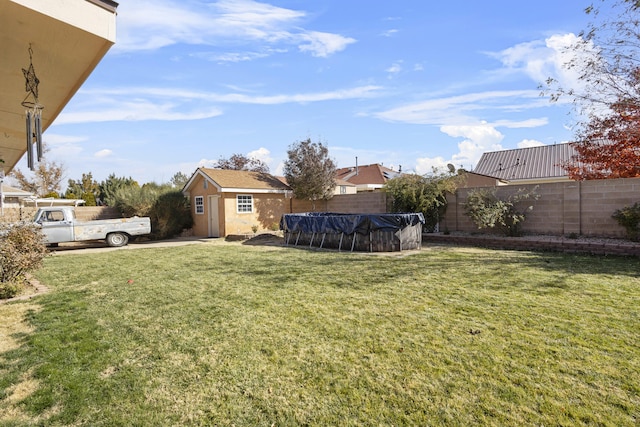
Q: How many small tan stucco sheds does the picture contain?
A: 1